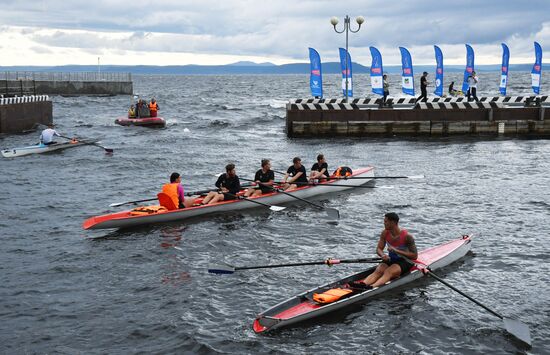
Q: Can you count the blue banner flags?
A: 8